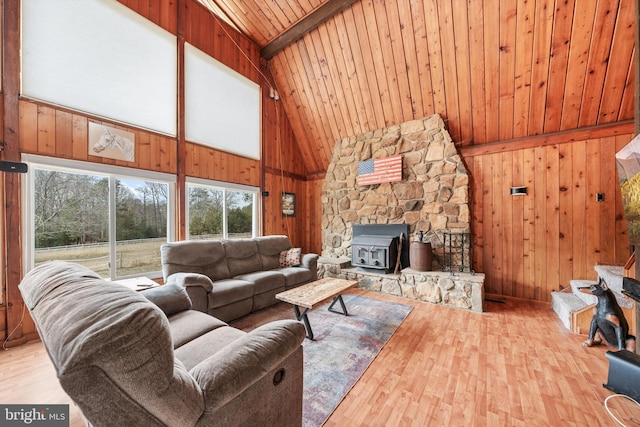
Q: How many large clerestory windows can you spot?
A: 2